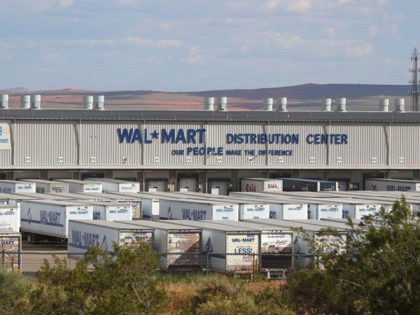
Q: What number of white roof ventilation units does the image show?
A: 13